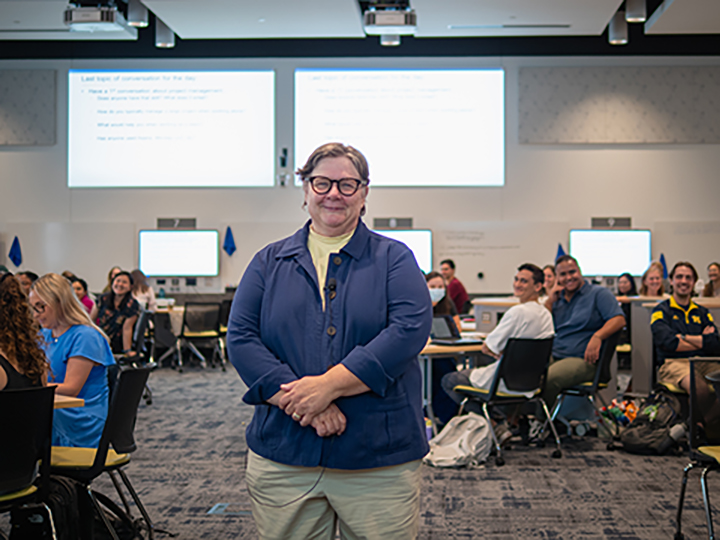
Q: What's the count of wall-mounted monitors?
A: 3